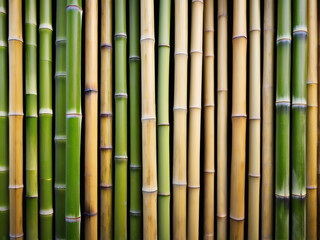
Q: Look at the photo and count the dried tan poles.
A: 12